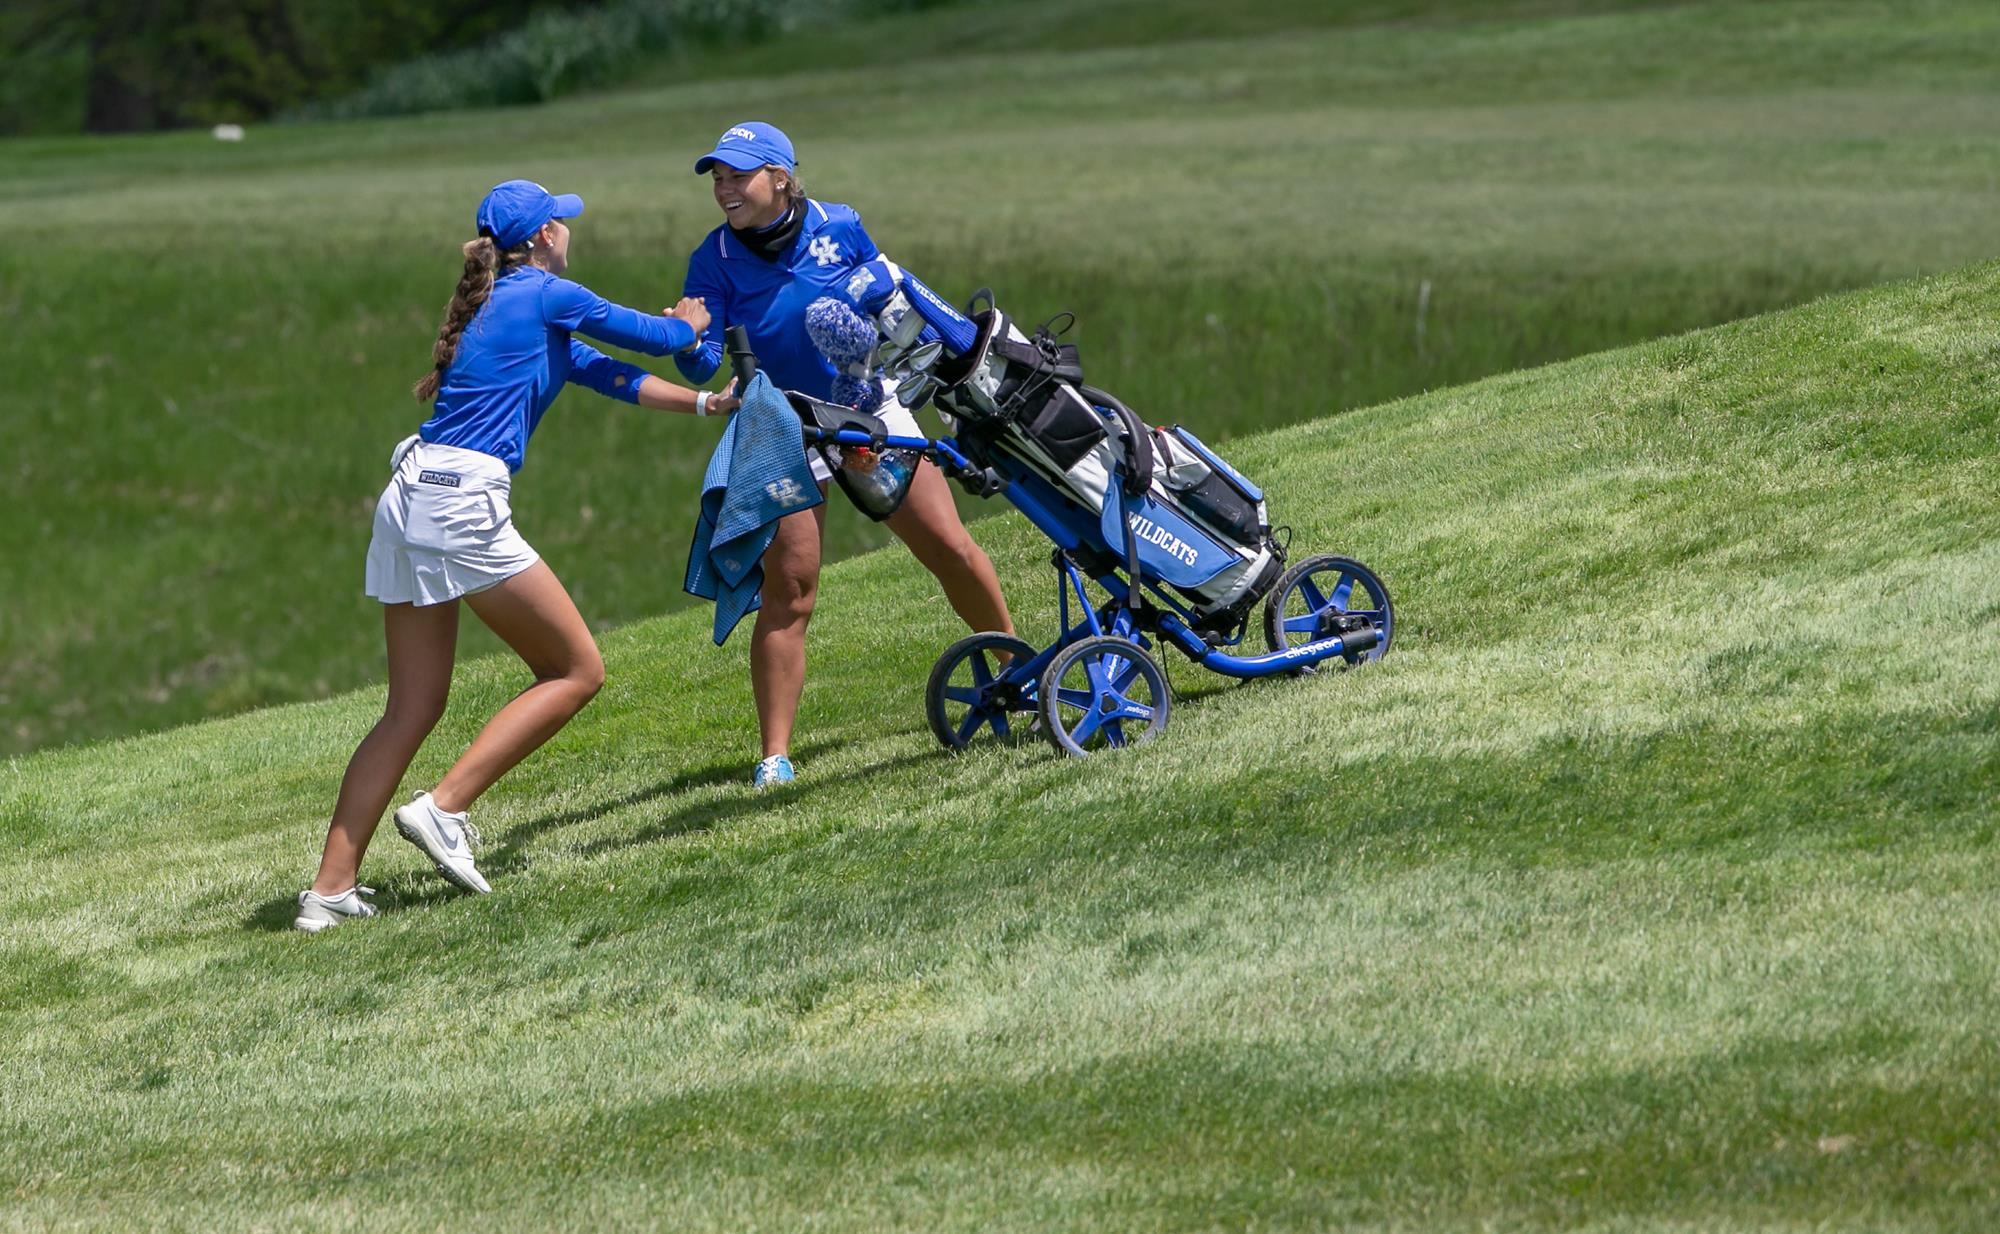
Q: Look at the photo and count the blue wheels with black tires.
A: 3